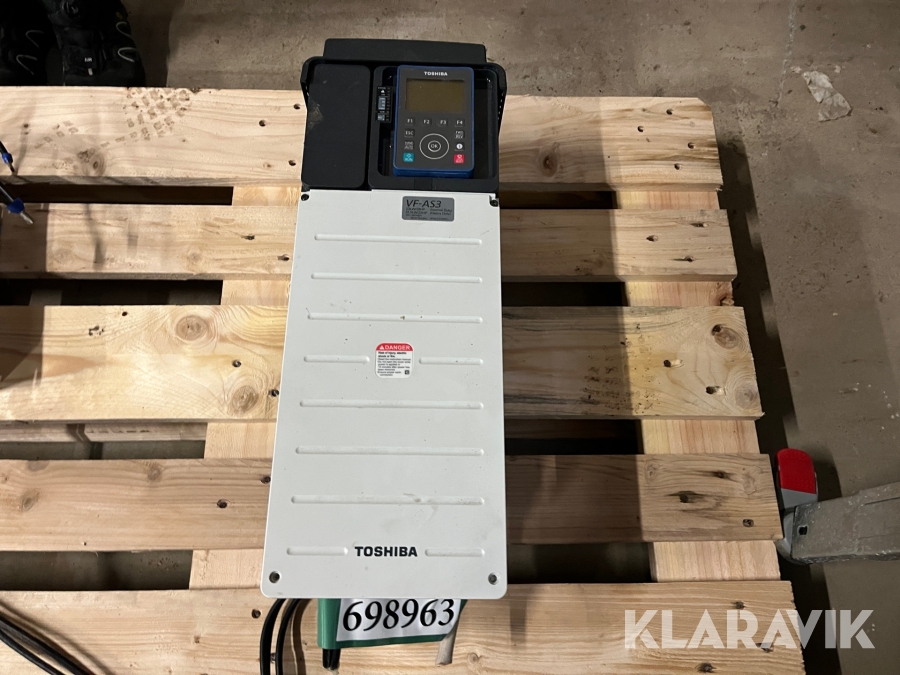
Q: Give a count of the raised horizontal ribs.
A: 10